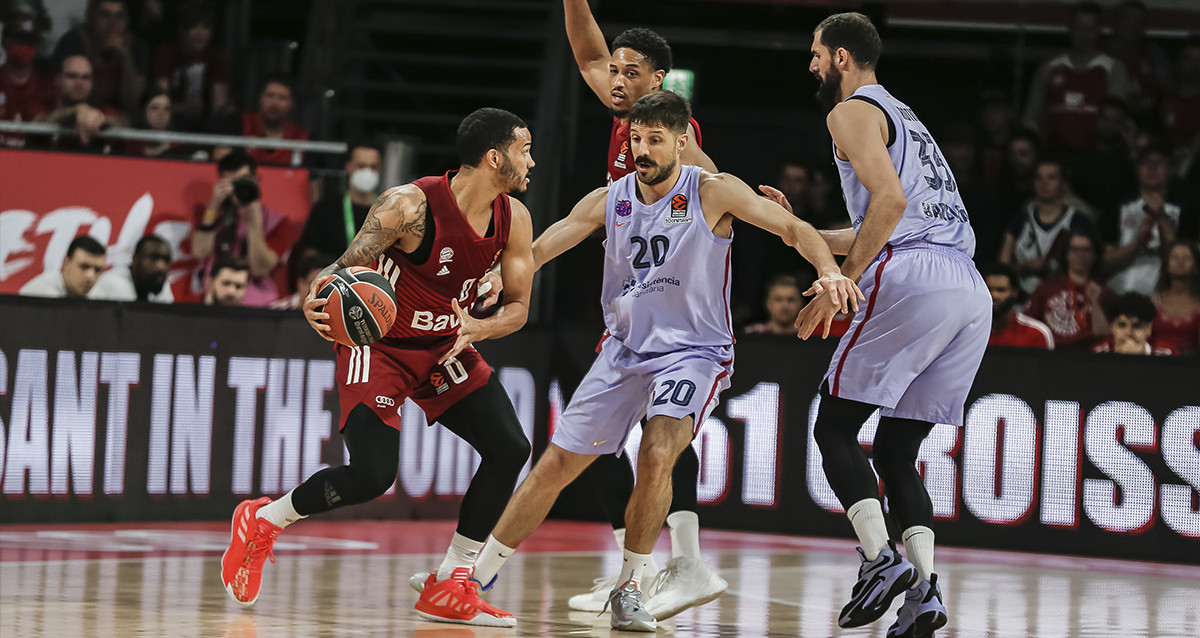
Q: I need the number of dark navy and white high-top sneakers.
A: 2